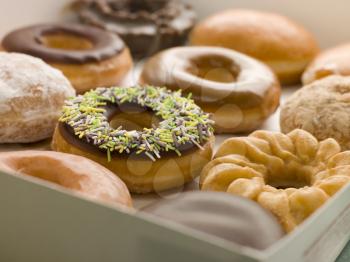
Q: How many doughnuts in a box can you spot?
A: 11